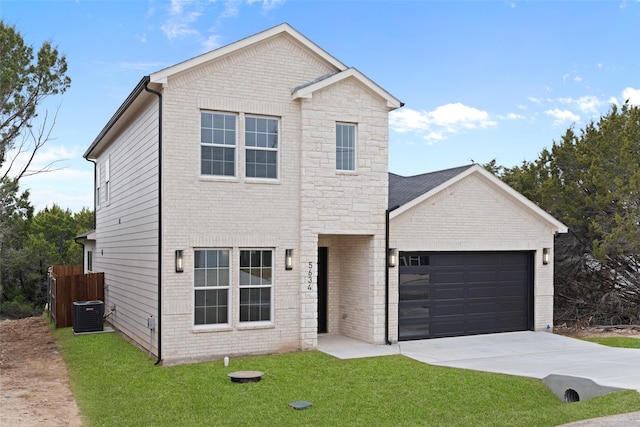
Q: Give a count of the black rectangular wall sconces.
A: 4